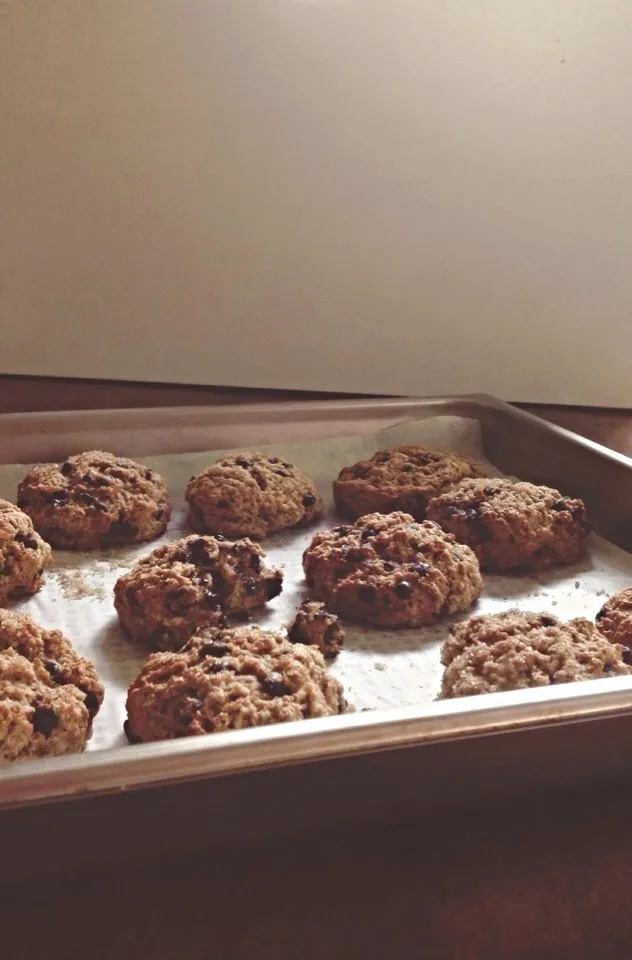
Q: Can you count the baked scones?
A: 11